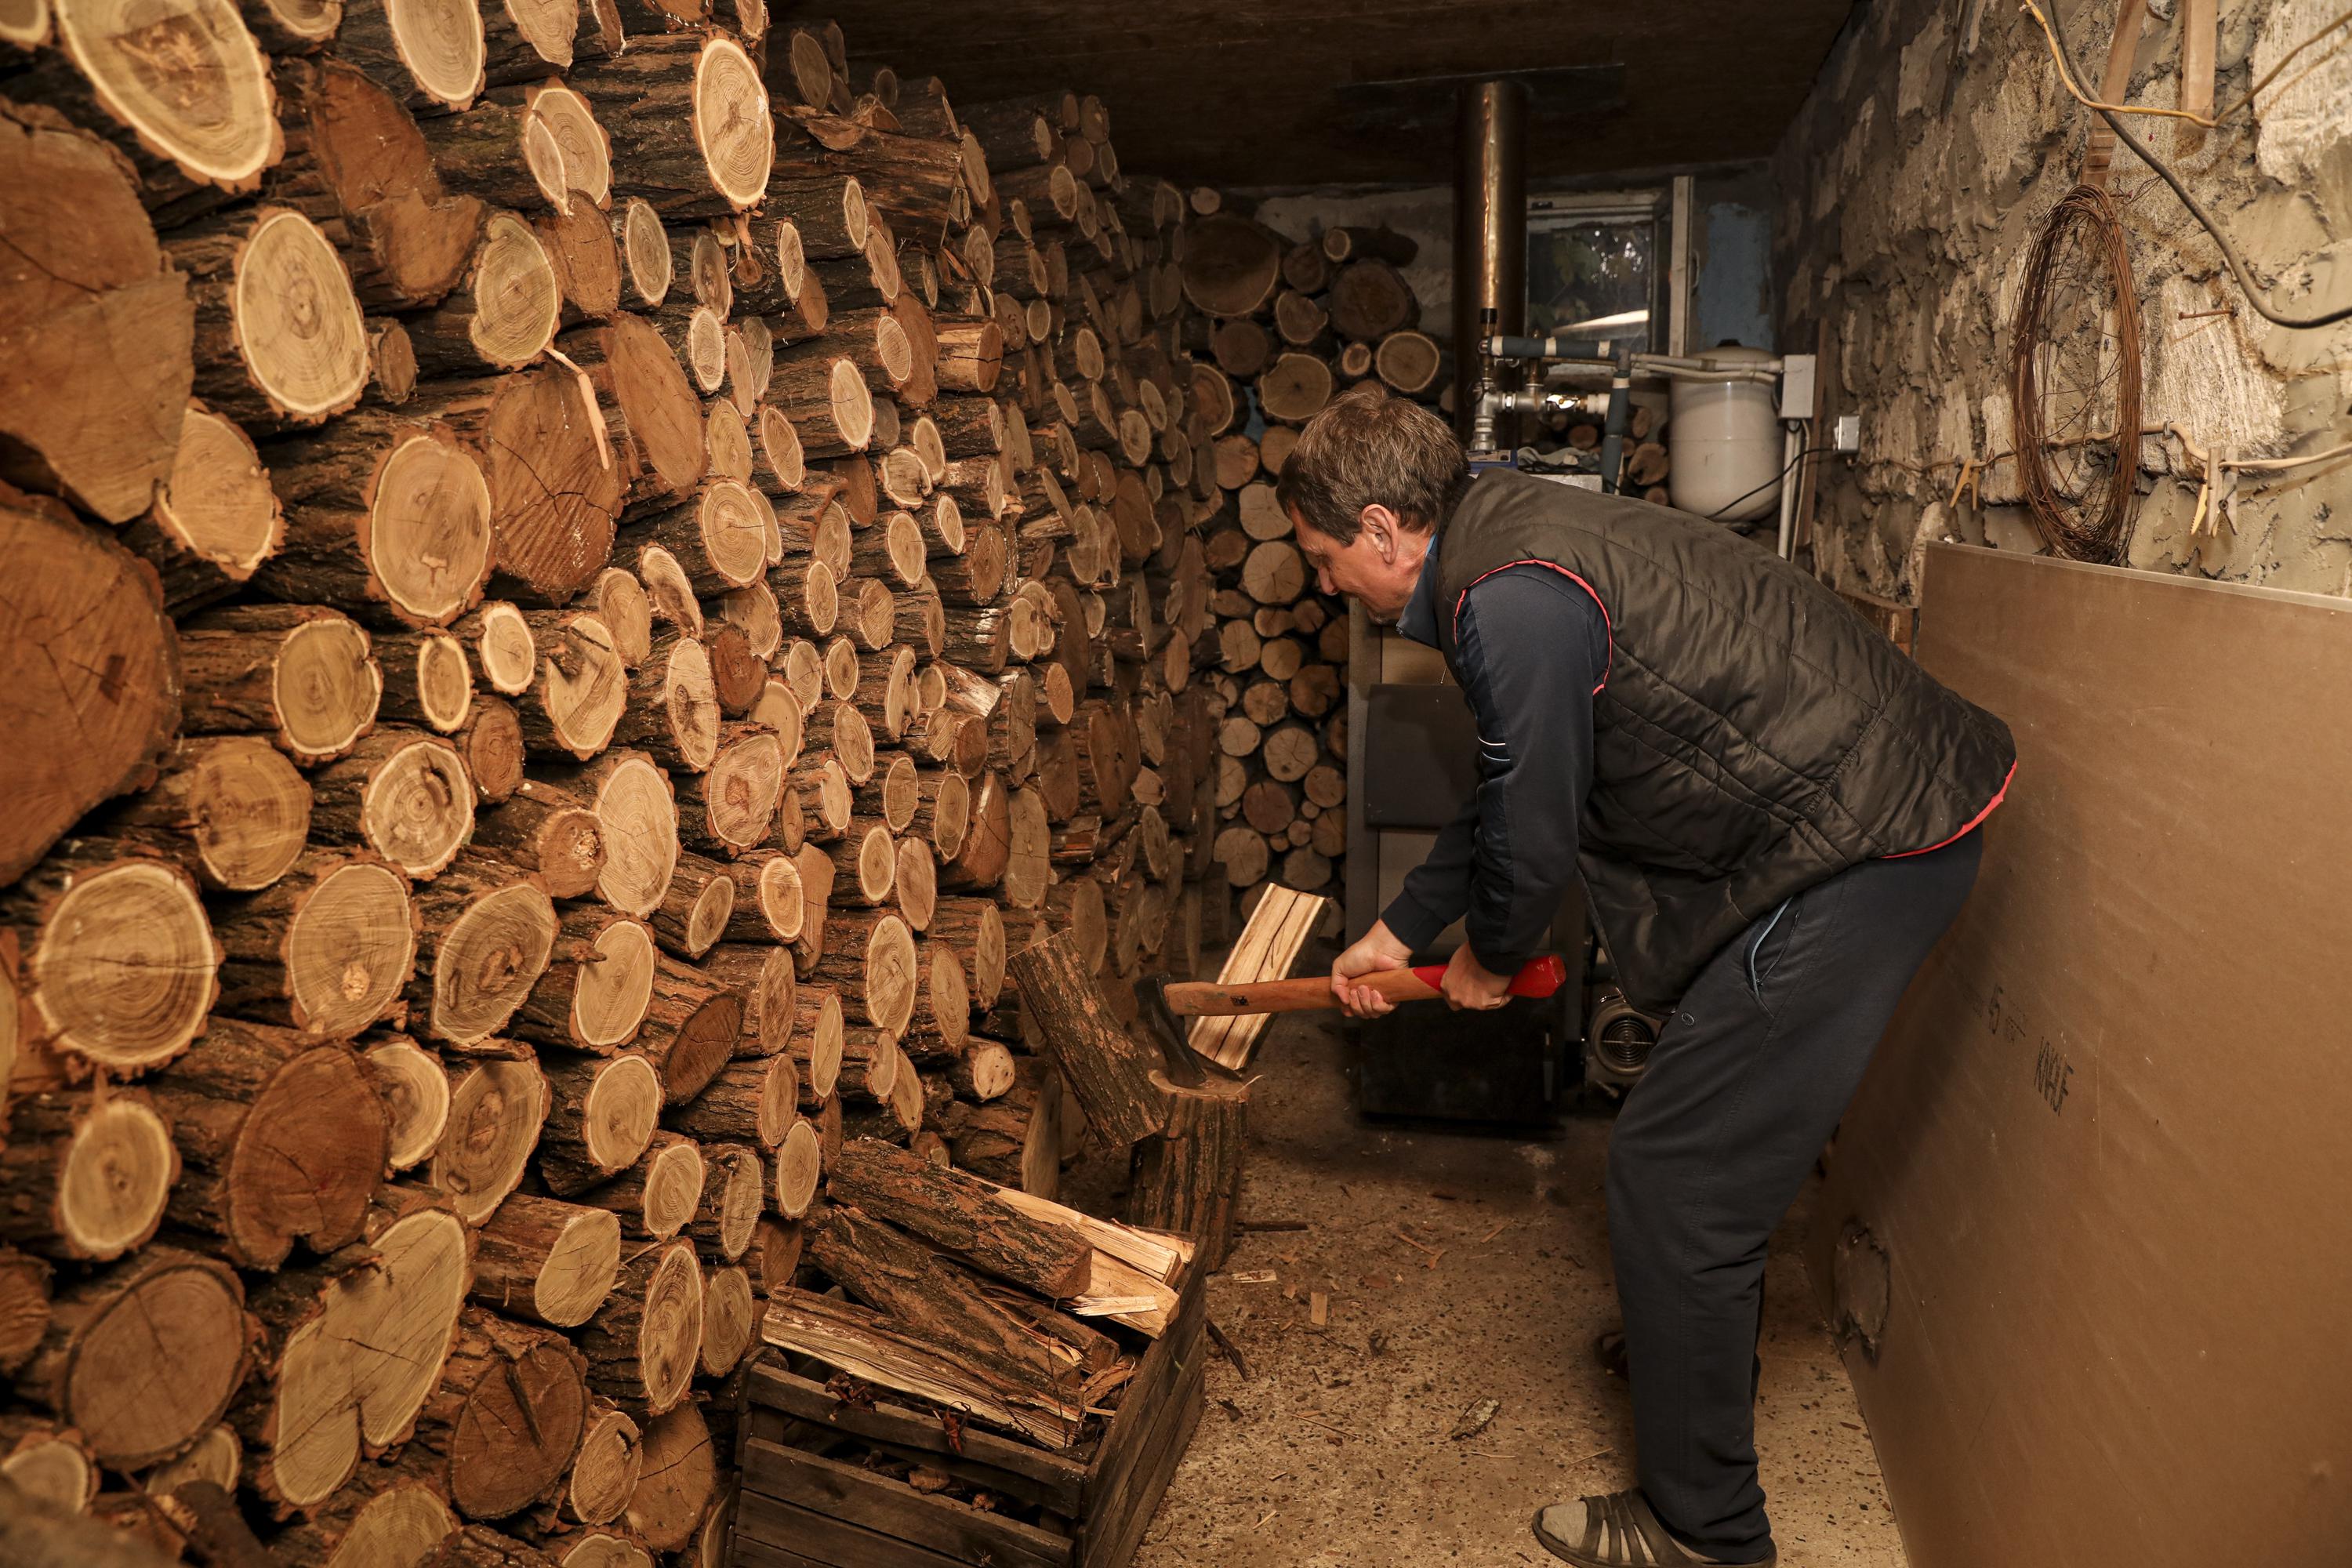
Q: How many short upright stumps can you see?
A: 1